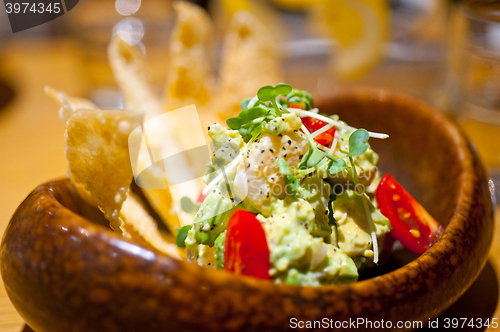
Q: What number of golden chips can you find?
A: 5